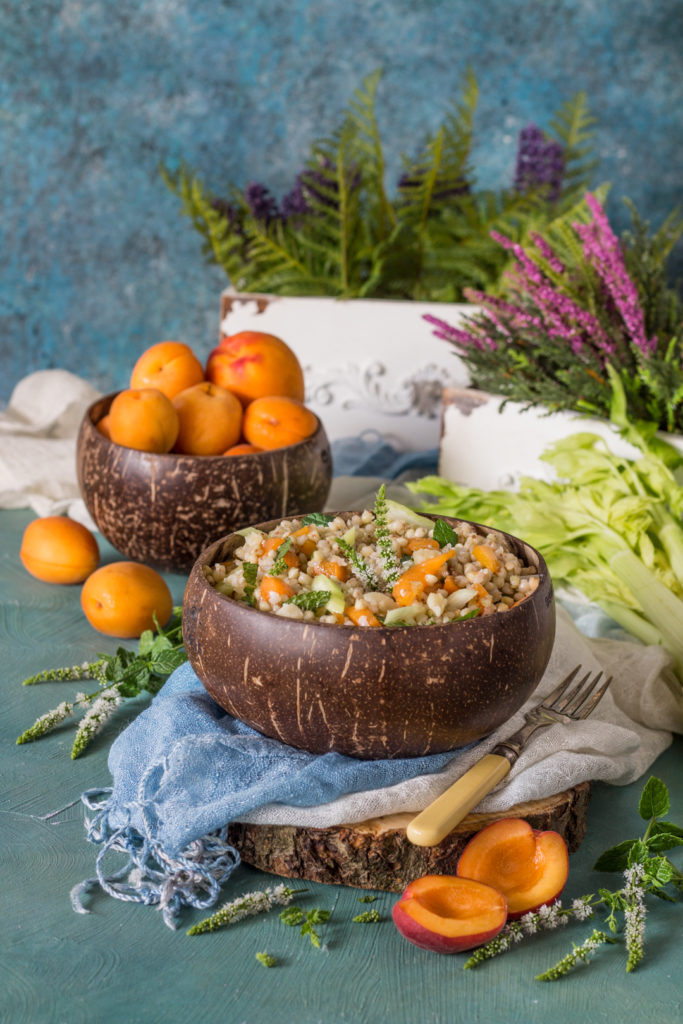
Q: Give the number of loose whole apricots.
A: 2